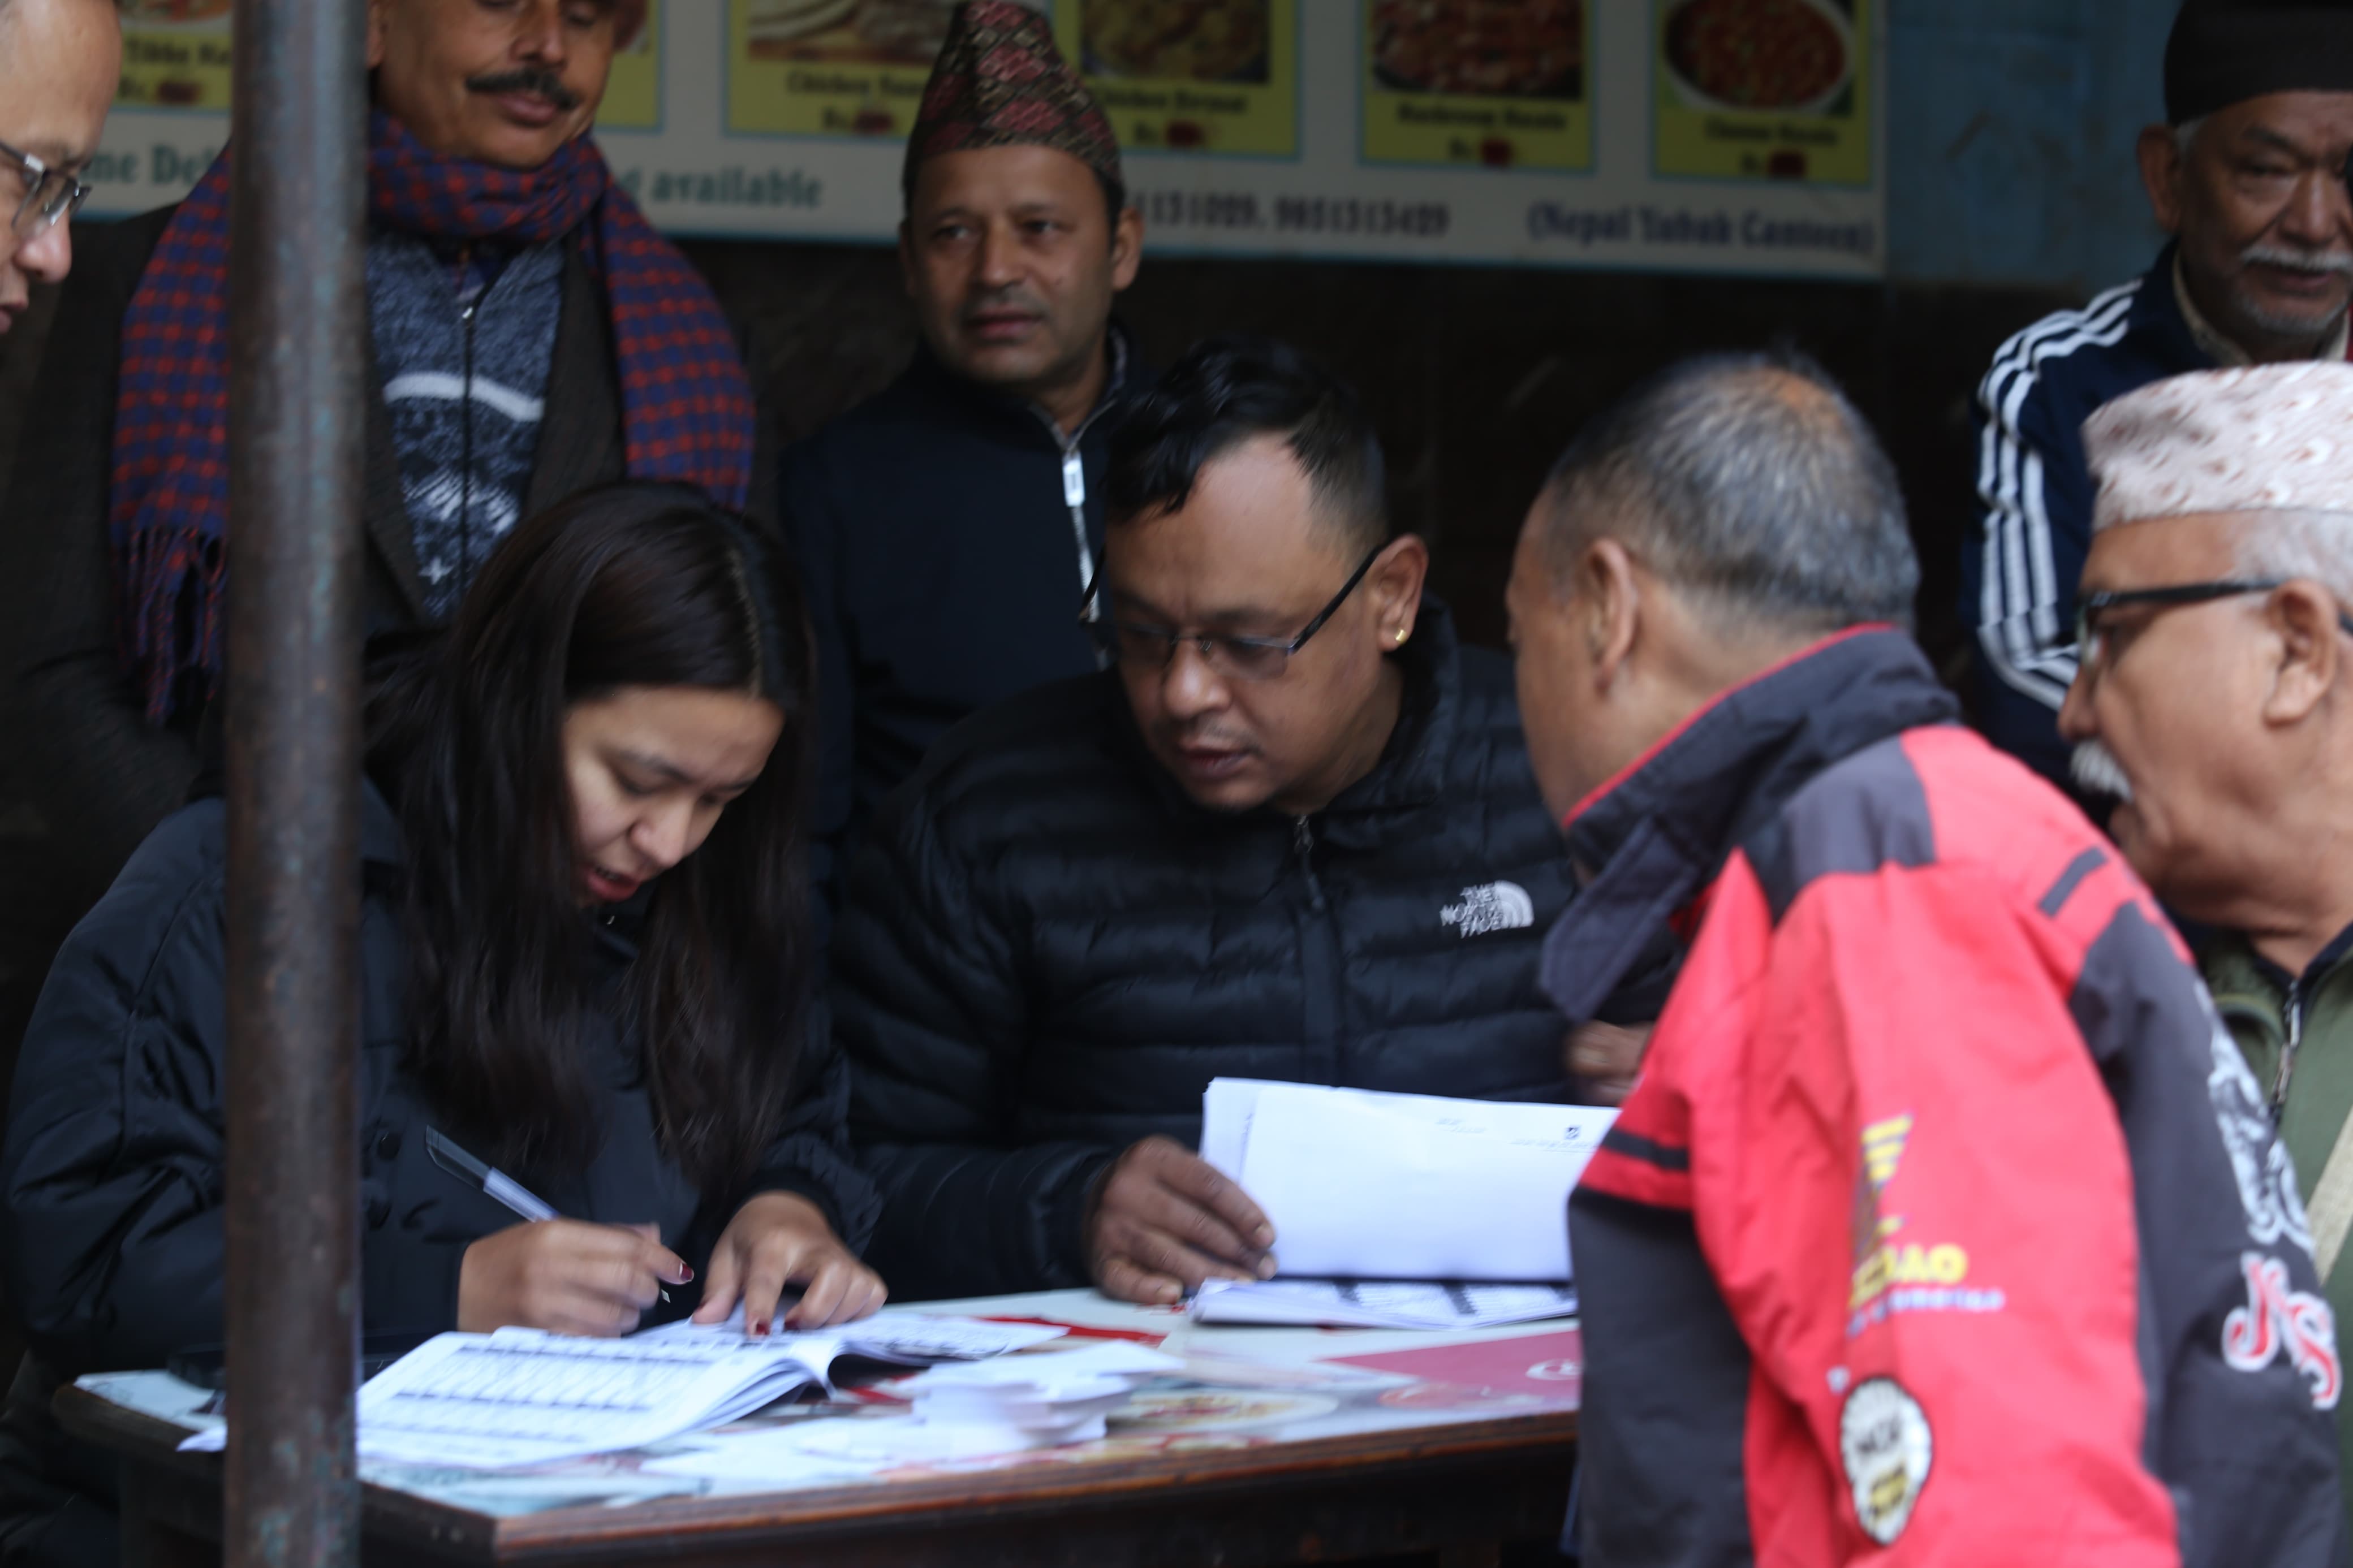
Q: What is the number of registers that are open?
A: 2